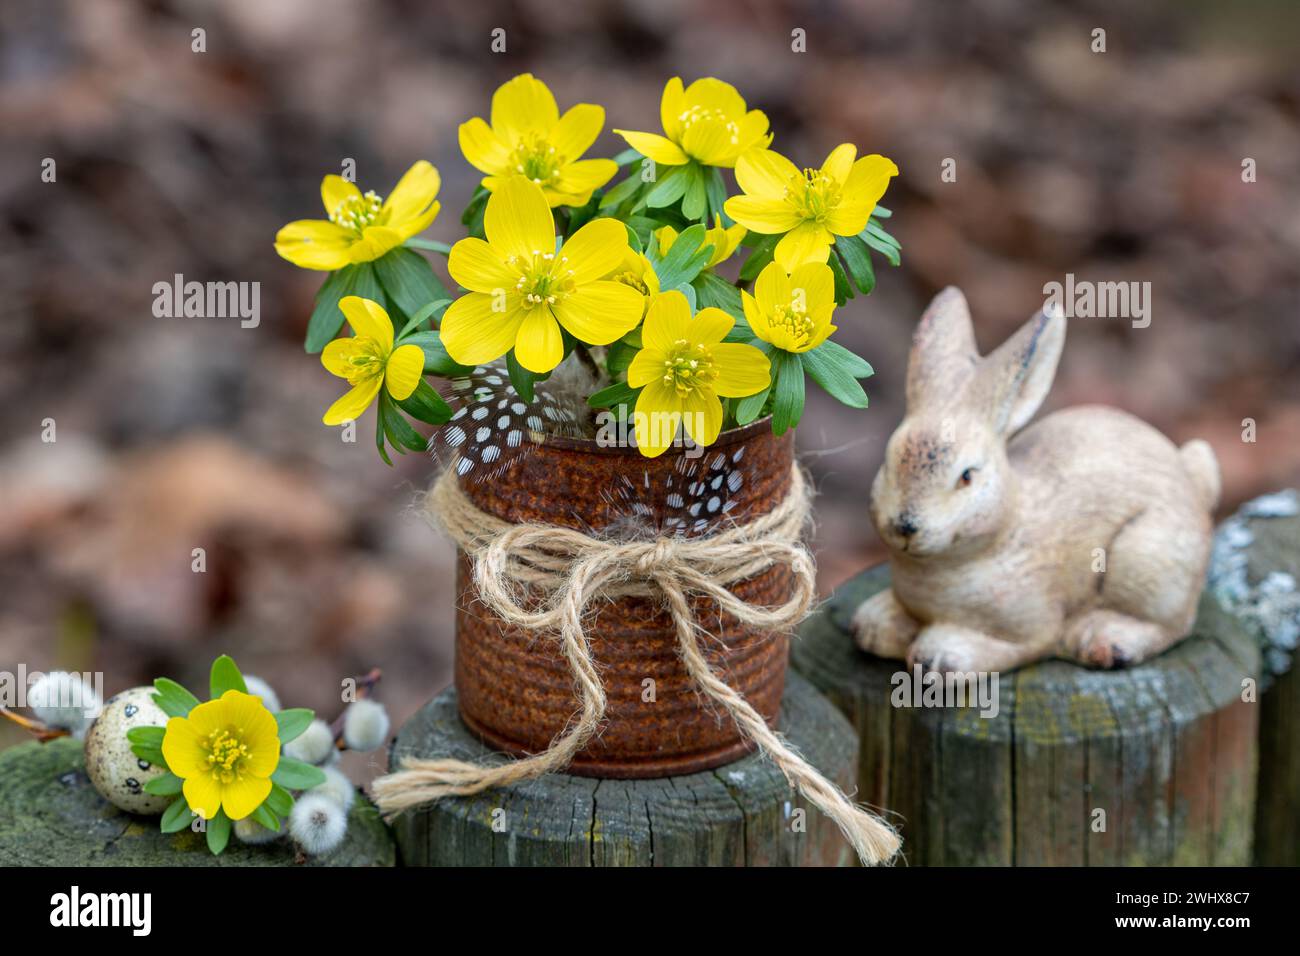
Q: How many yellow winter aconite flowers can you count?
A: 11